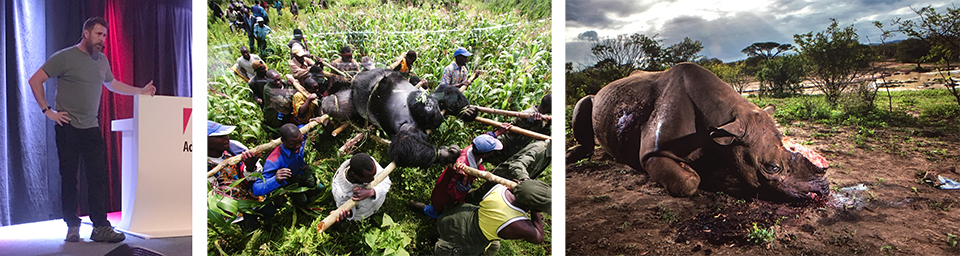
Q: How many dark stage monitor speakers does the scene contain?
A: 1